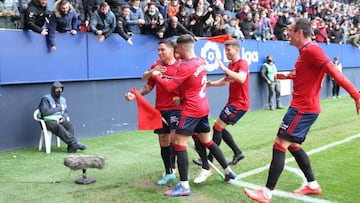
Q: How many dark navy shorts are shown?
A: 4